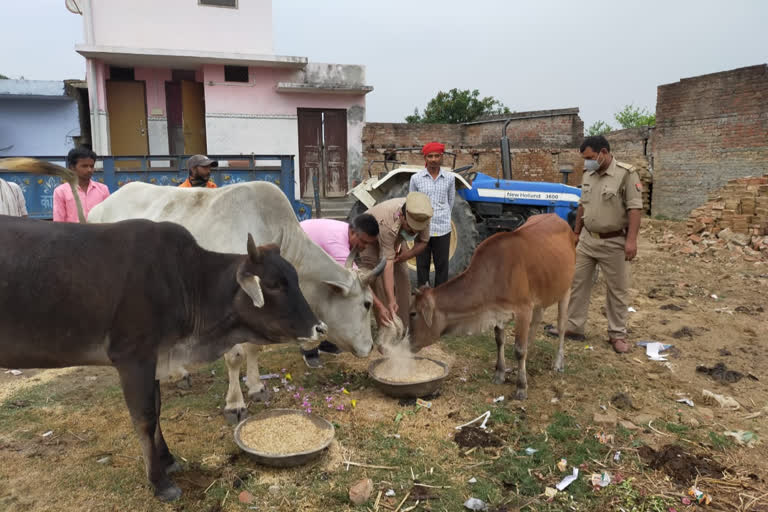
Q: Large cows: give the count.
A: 2